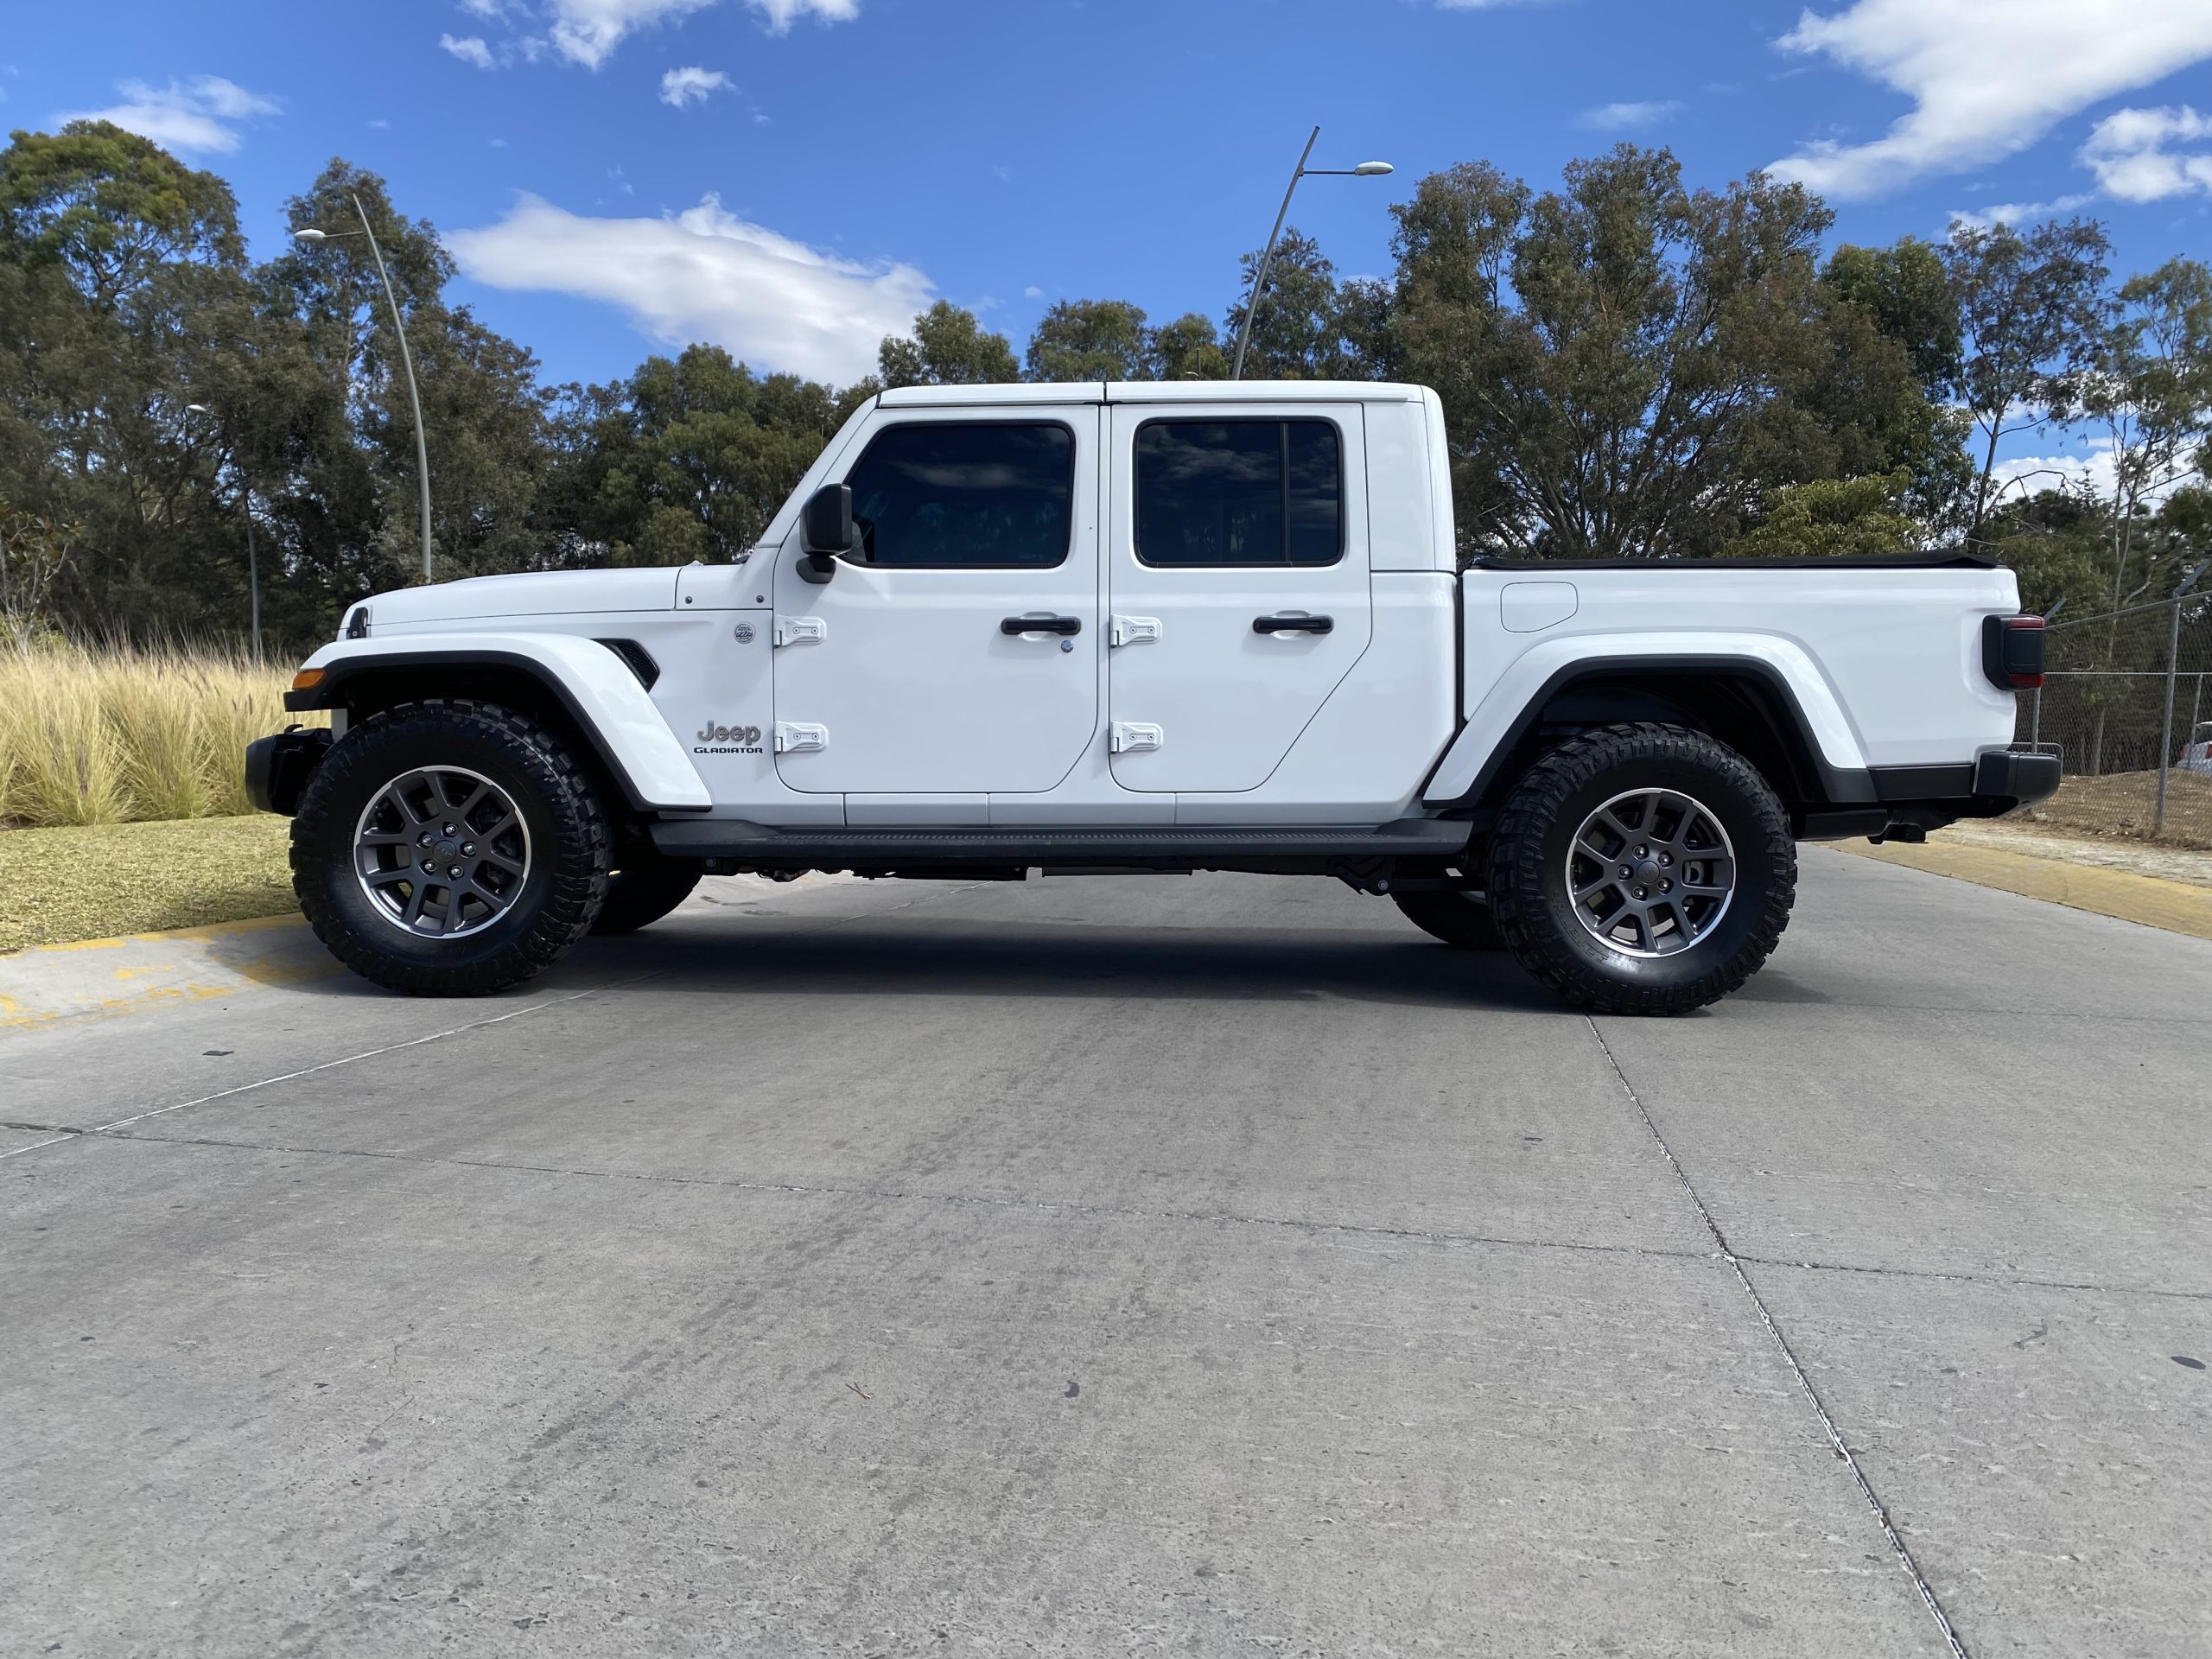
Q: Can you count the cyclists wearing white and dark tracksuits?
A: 0